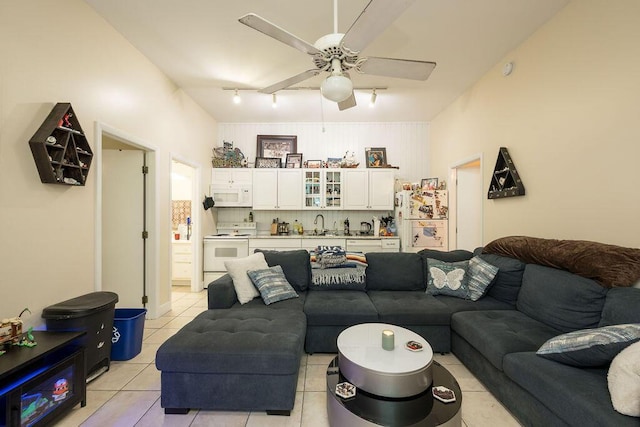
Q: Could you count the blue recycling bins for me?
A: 1